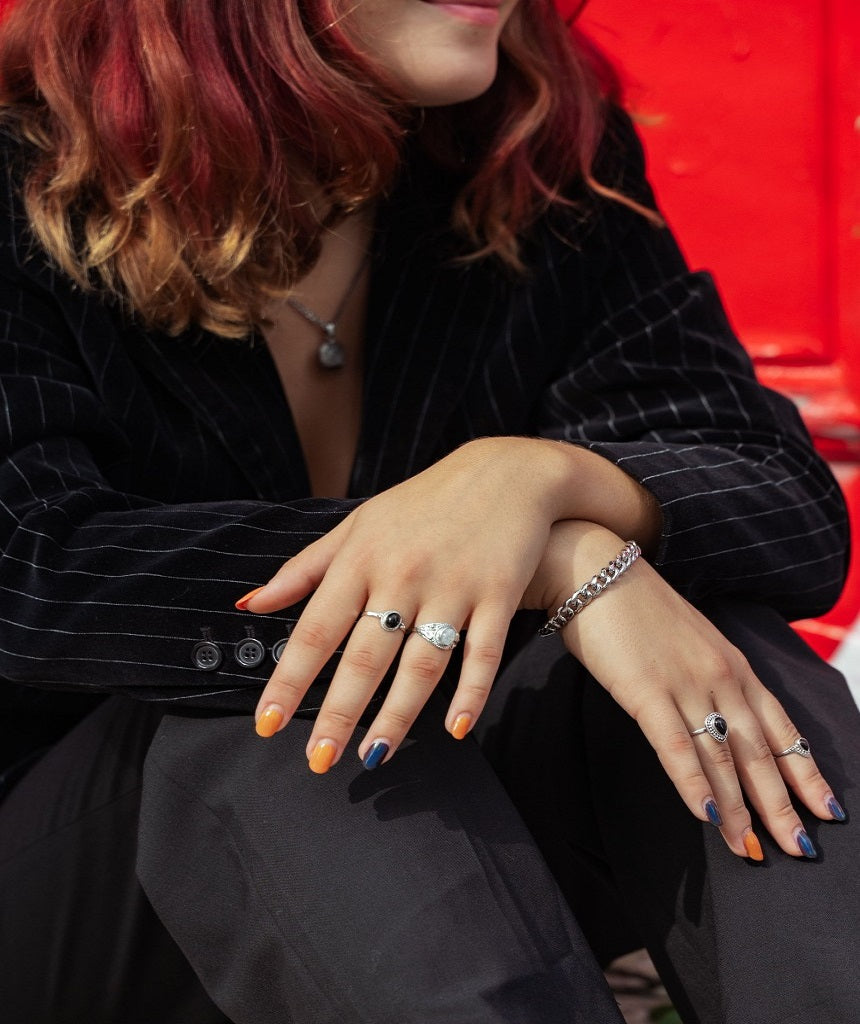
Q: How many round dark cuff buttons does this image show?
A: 3